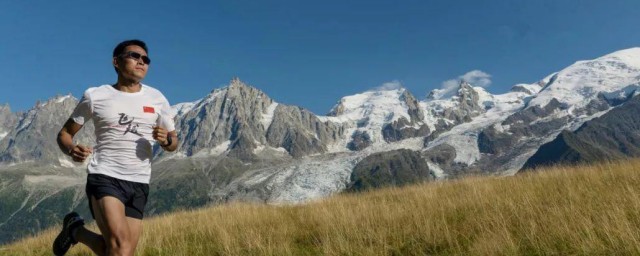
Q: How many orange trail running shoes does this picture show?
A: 0